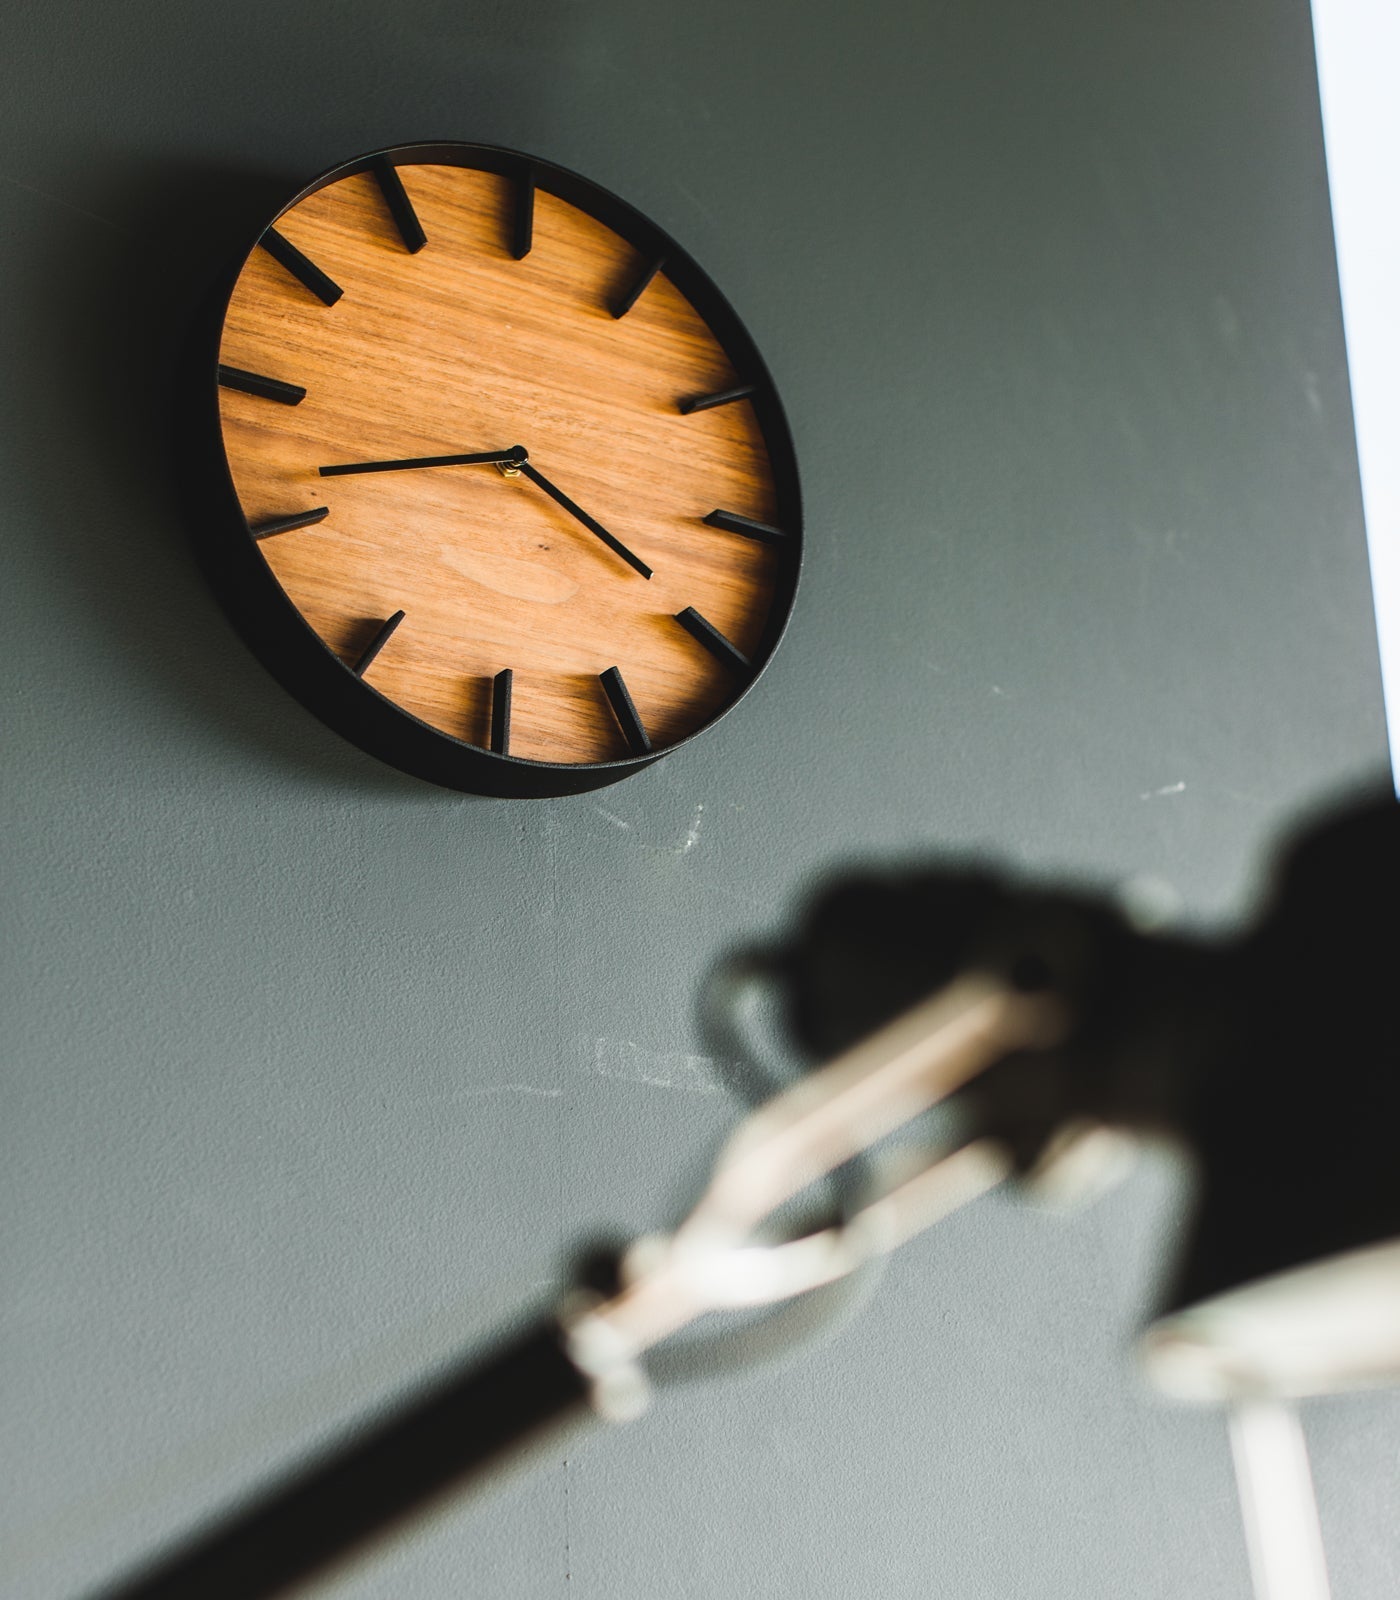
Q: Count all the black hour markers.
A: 12